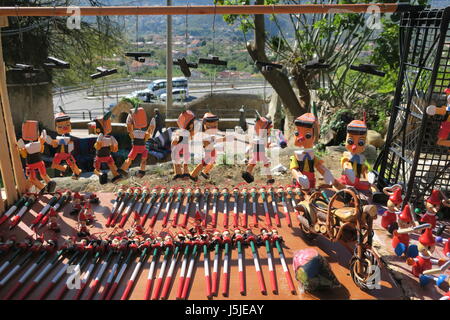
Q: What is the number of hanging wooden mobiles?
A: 9